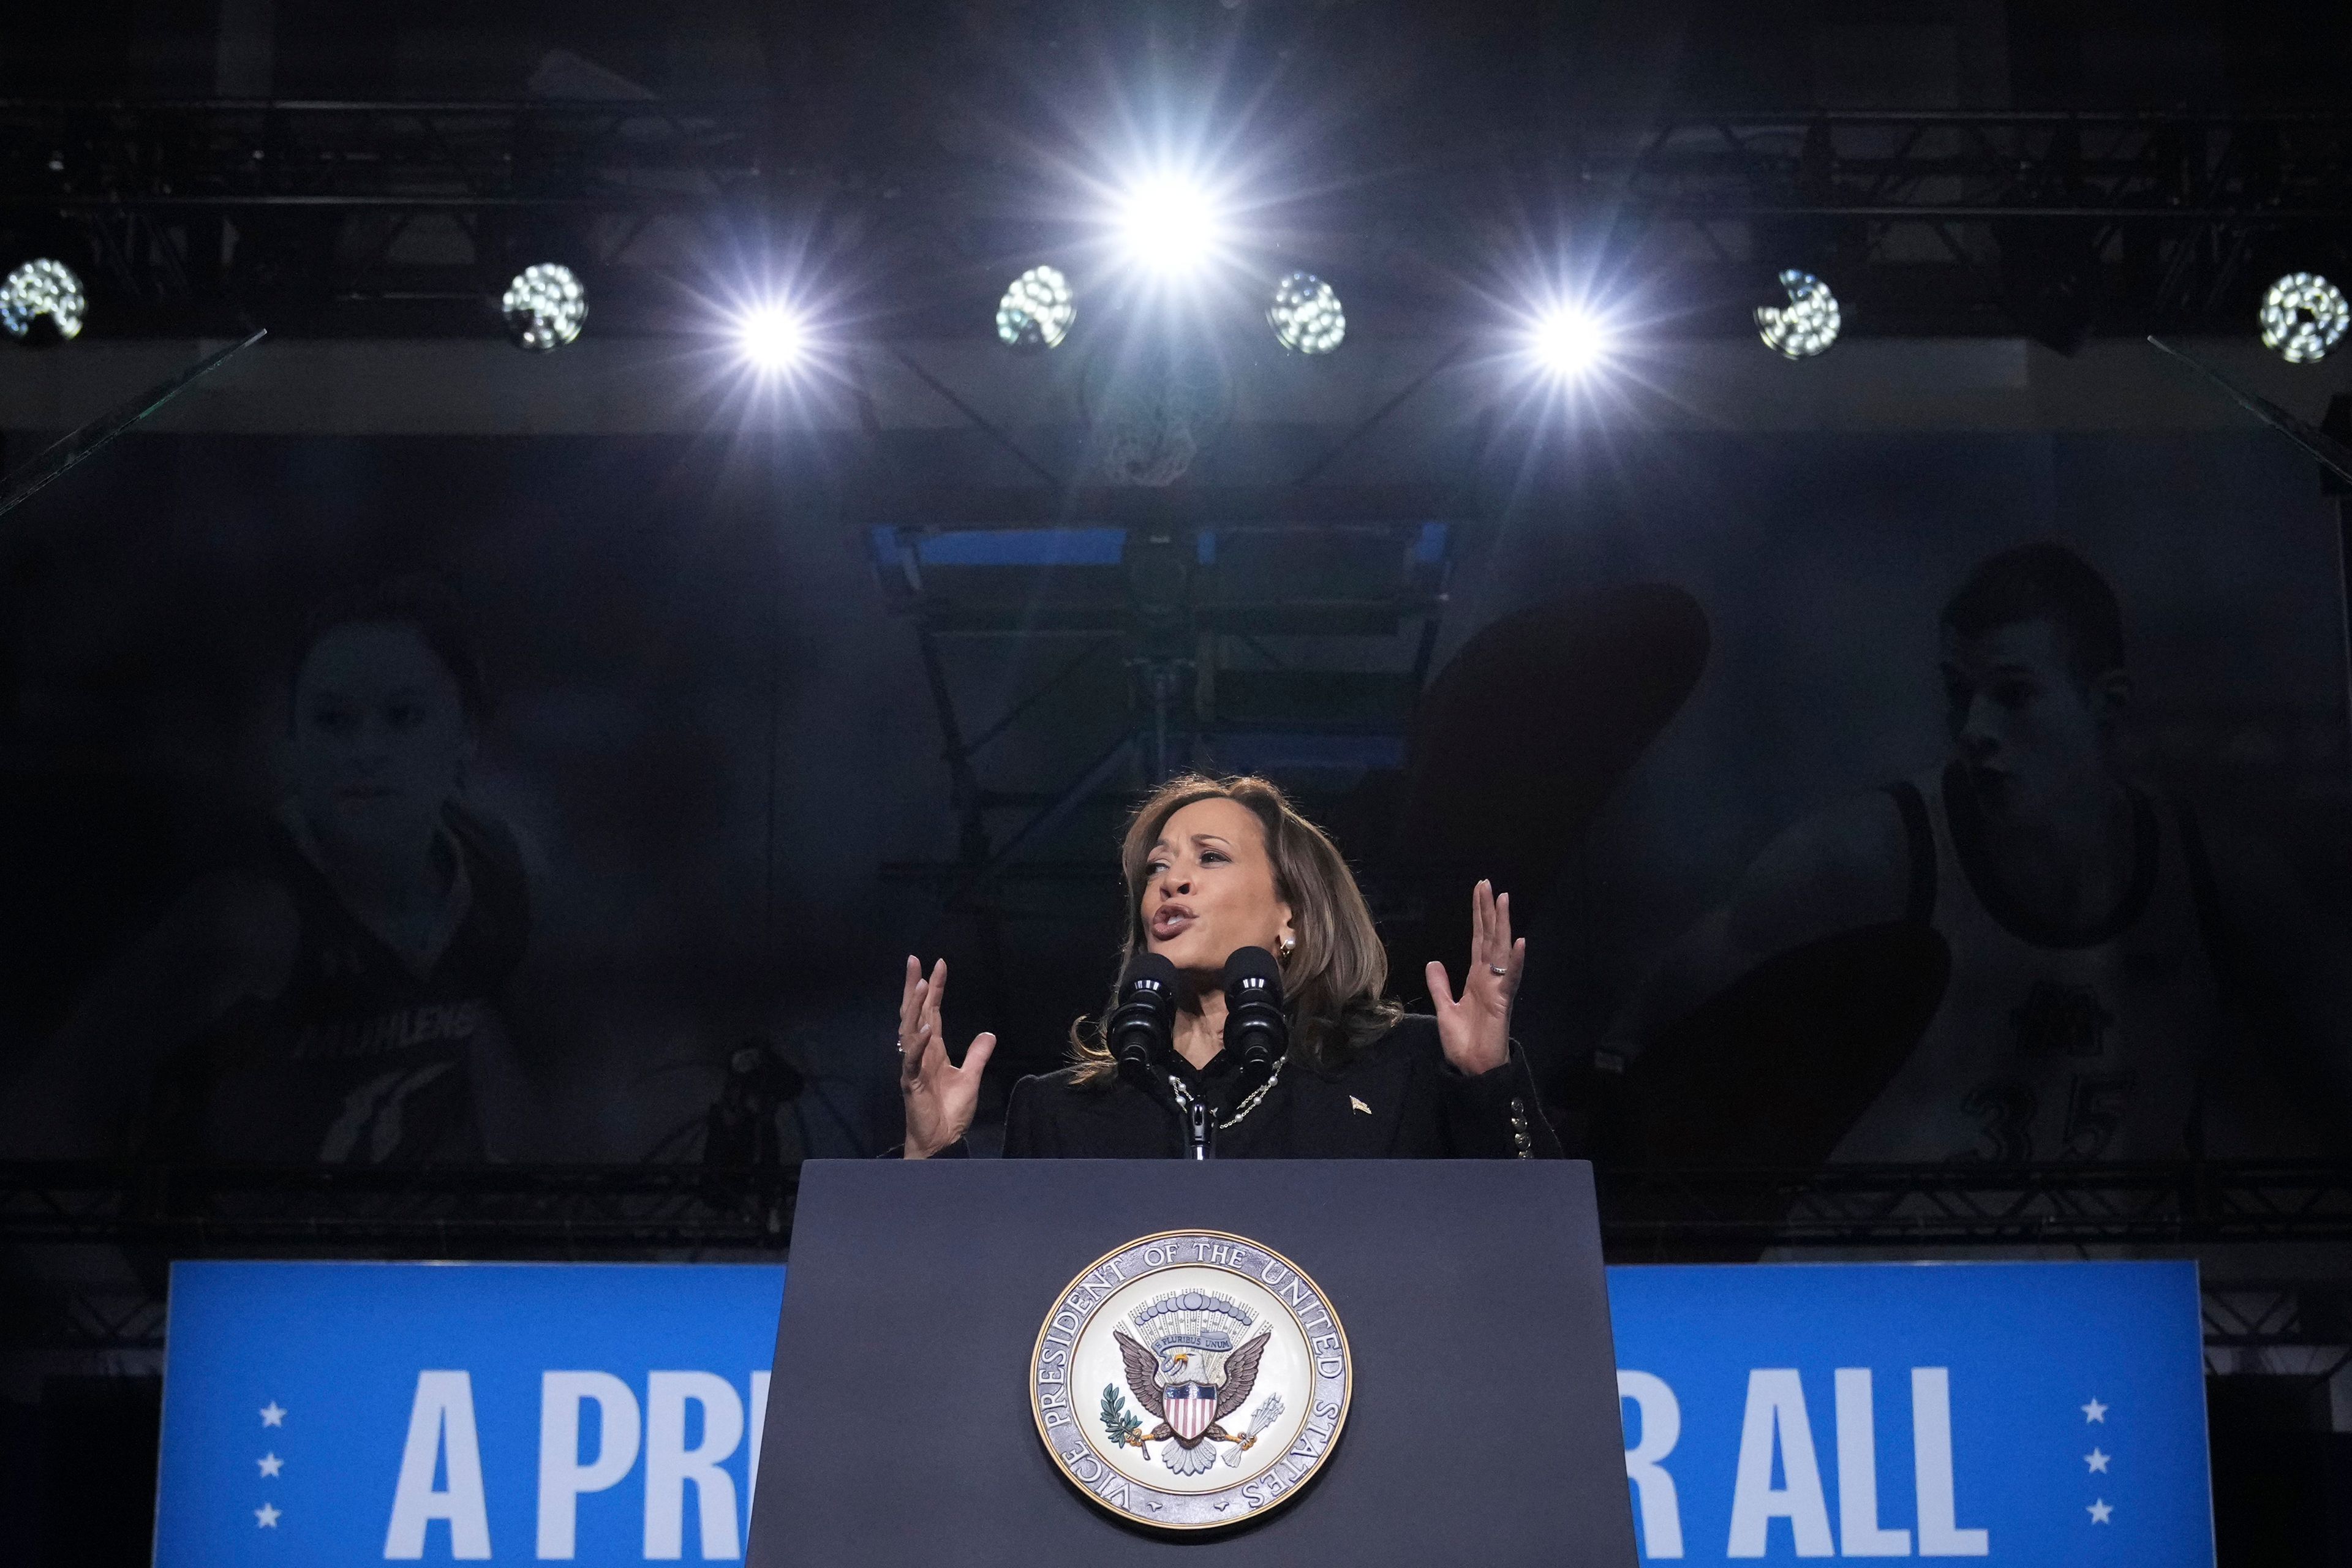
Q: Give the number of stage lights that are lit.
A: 9